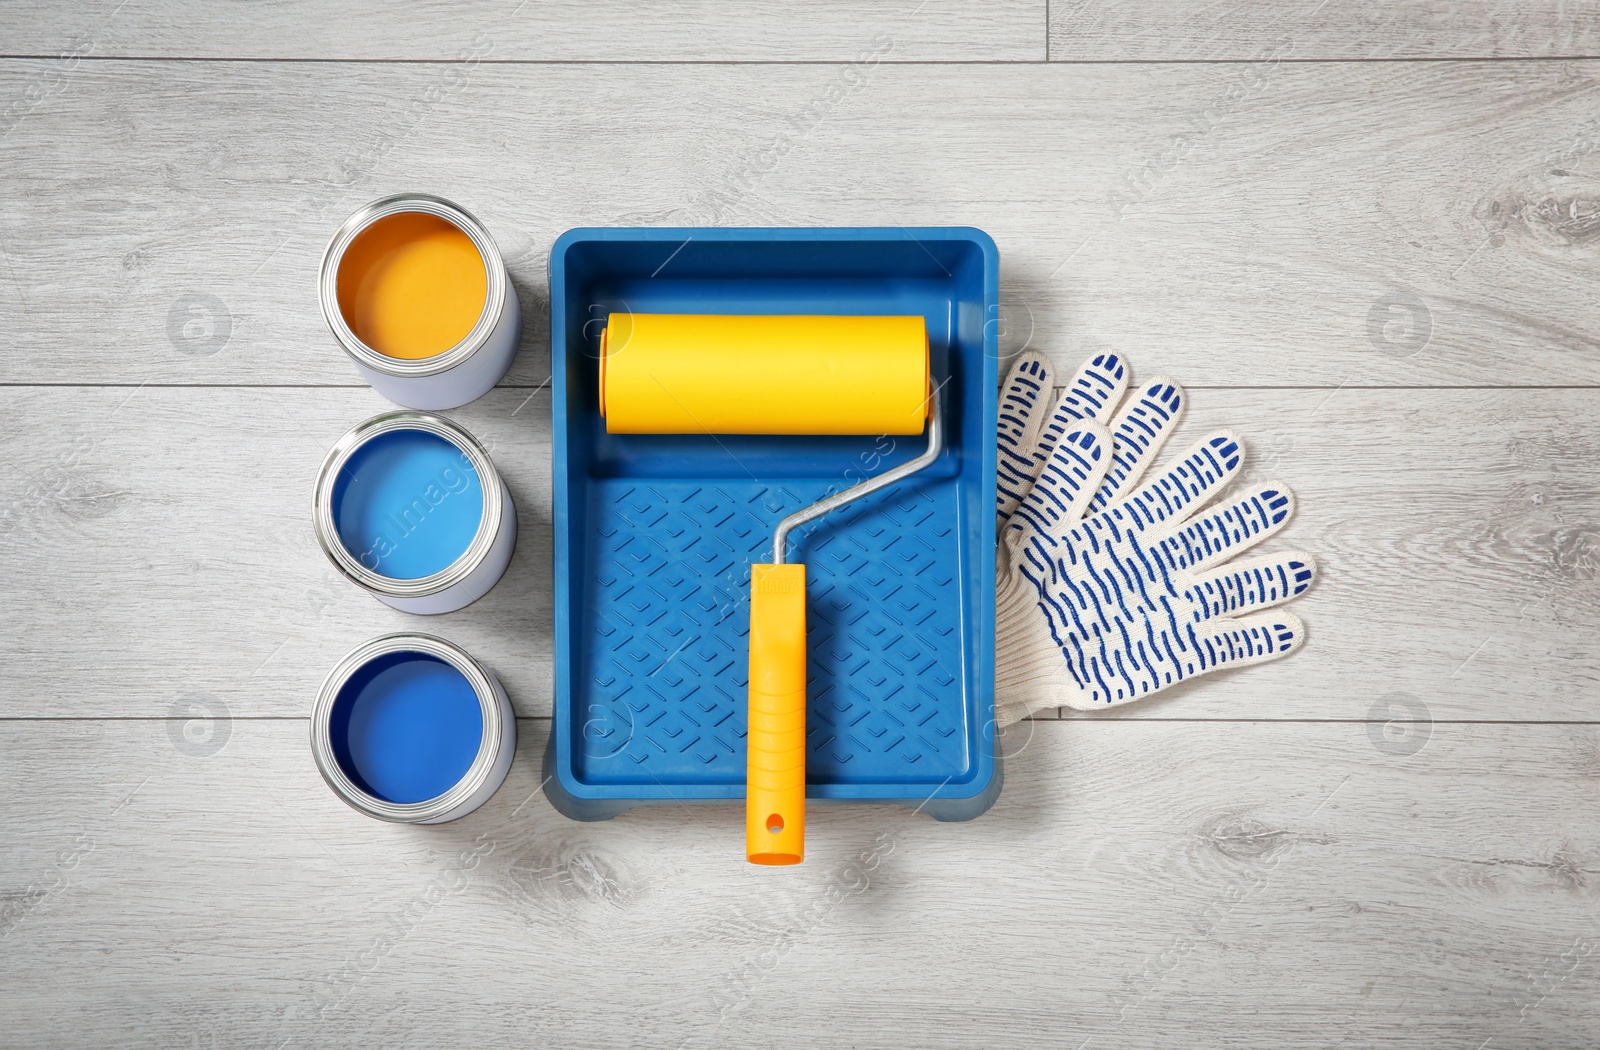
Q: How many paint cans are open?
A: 3